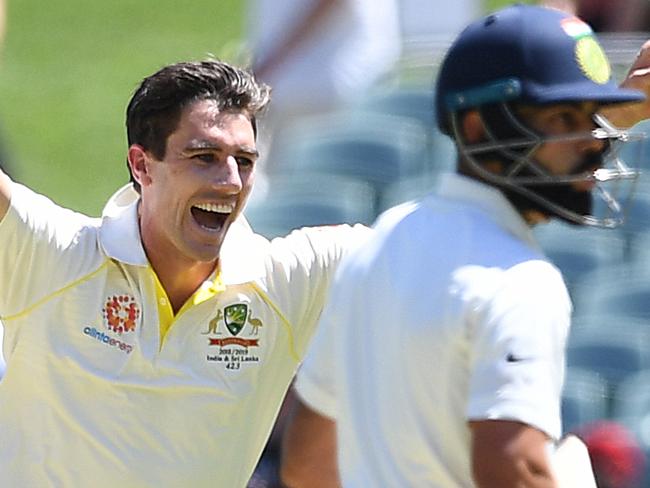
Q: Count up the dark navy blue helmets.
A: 1